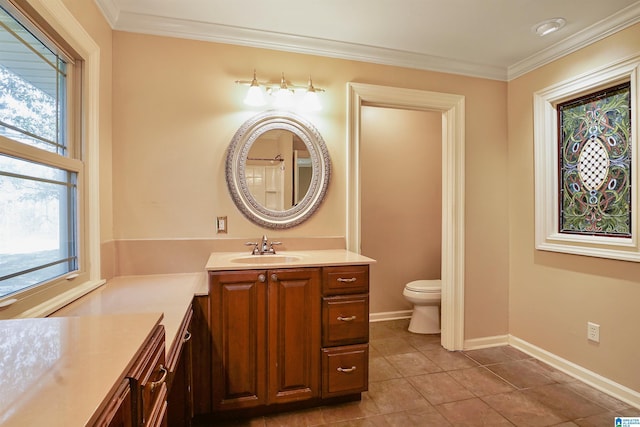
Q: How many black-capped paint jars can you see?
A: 0